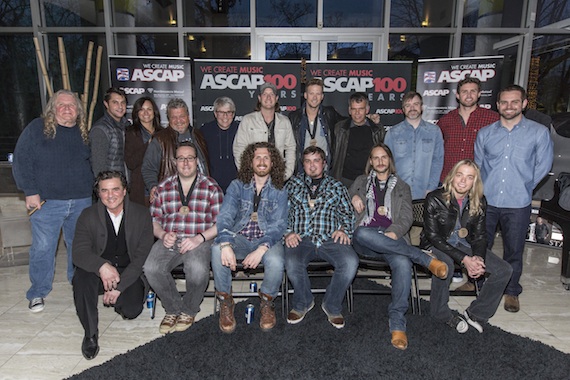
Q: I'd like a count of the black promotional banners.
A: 4